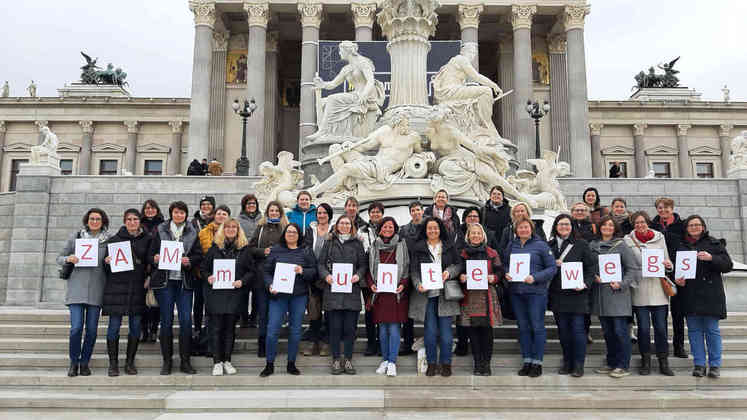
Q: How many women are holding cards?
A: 14